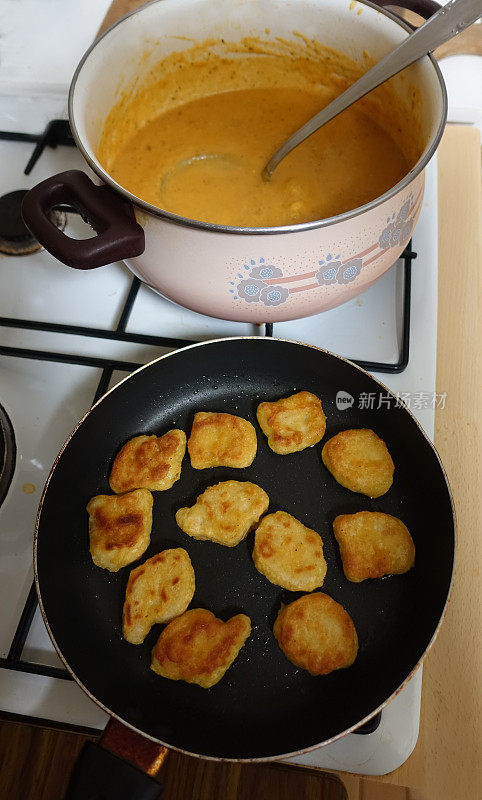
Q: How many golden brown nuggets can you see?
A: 11